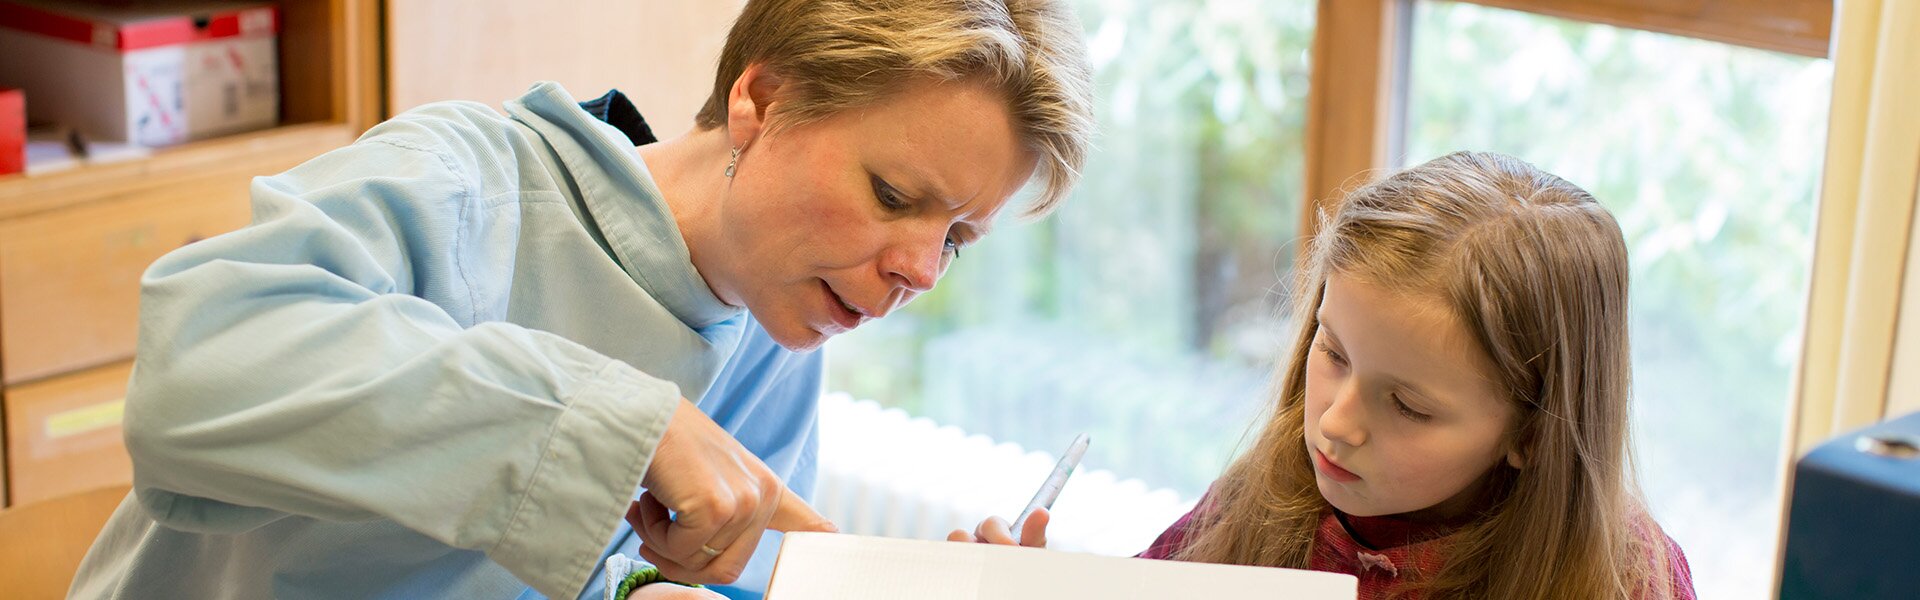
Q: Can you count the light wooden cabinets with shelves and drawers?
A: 1